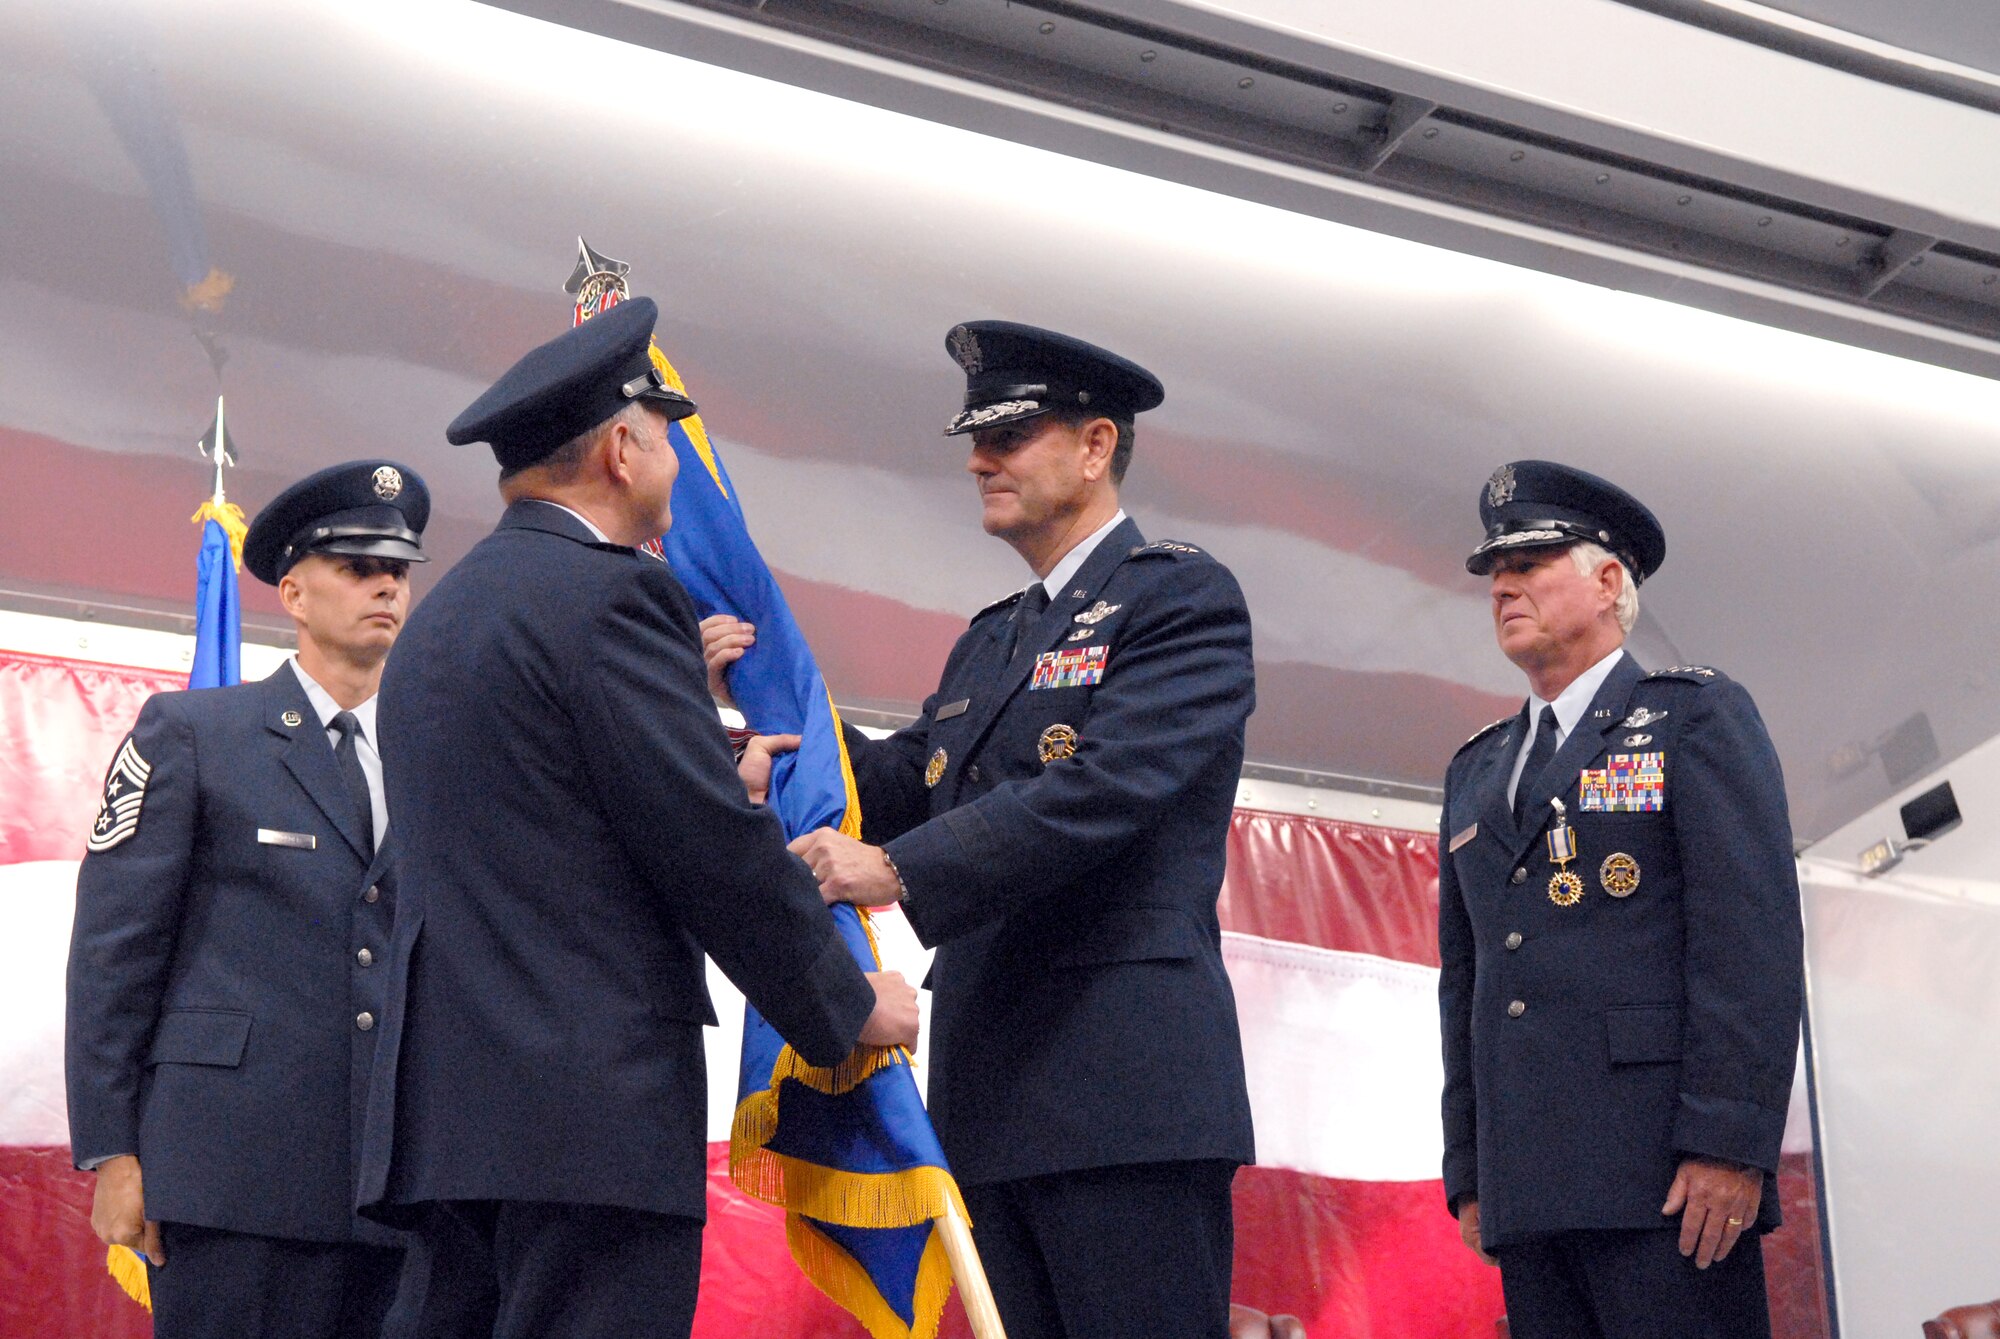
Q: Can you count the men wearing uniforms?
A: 4